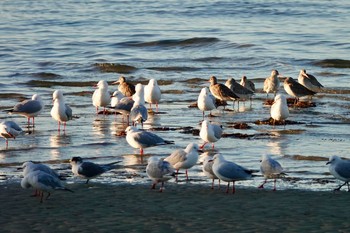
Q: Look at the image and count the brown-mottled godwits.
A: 7